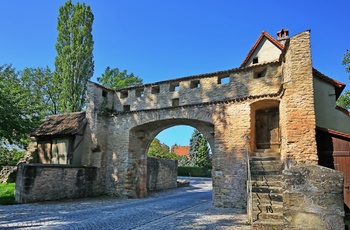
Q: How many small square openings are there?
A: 11